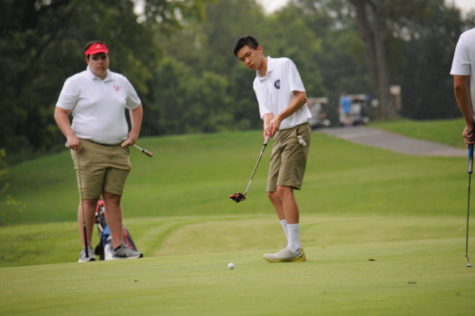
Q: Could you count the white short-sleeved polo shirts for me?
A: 3